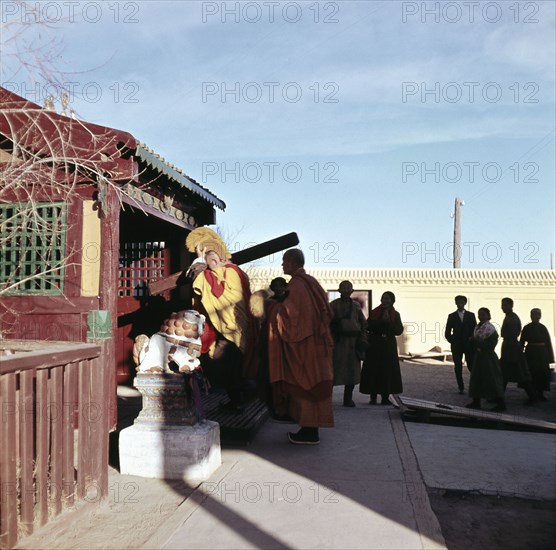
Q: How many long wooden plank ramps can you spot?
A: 1